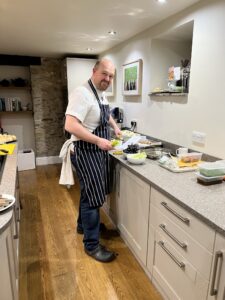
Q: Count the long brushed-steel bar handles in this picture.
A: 4